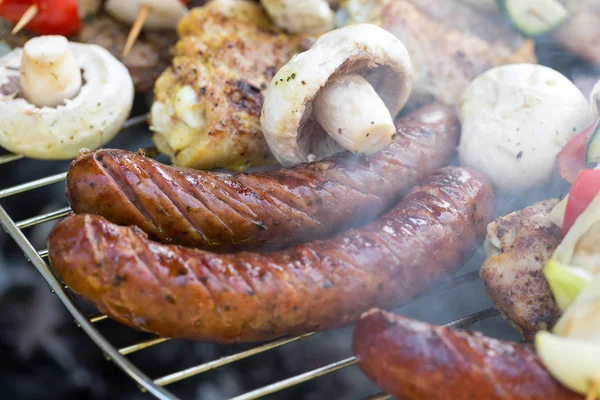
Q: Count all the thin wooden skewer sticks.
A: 2